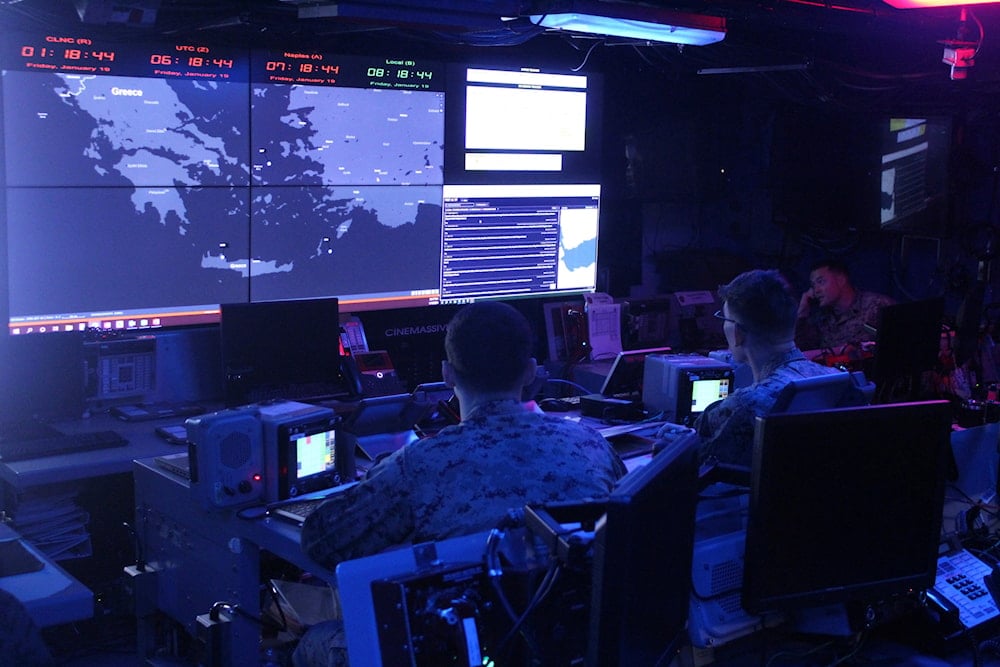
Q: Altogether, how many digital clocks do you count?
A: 4